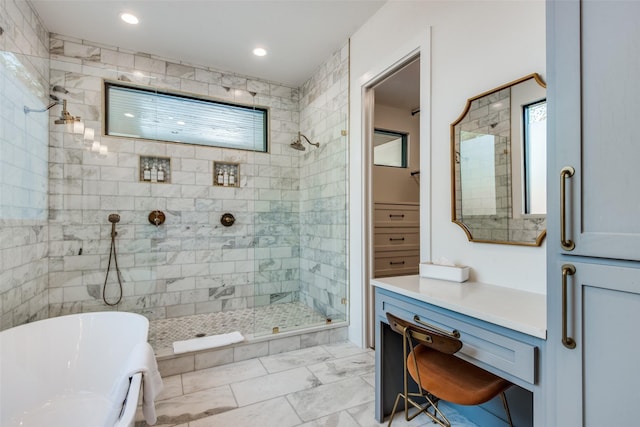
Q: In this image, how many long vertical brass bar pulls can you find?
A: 2